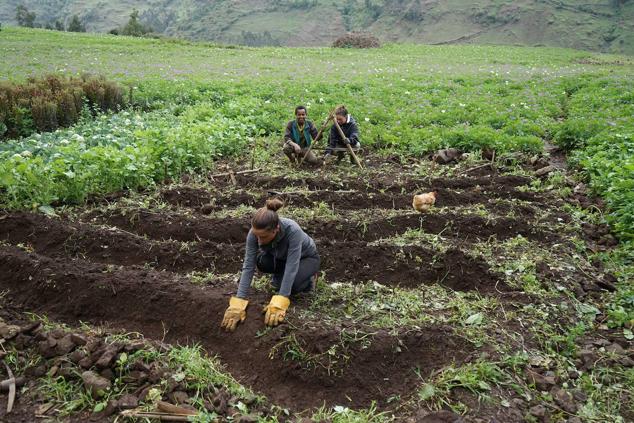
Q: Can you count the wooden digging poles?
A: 2